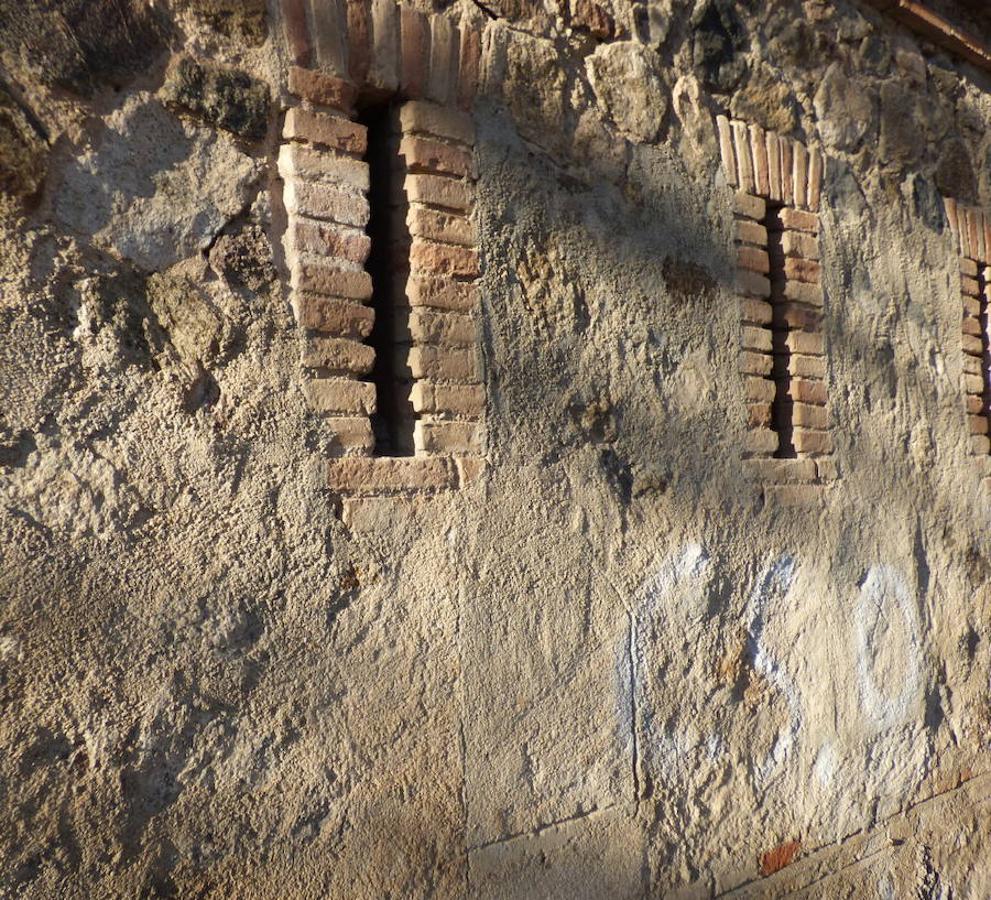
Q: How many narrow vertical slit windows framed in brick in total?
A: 3